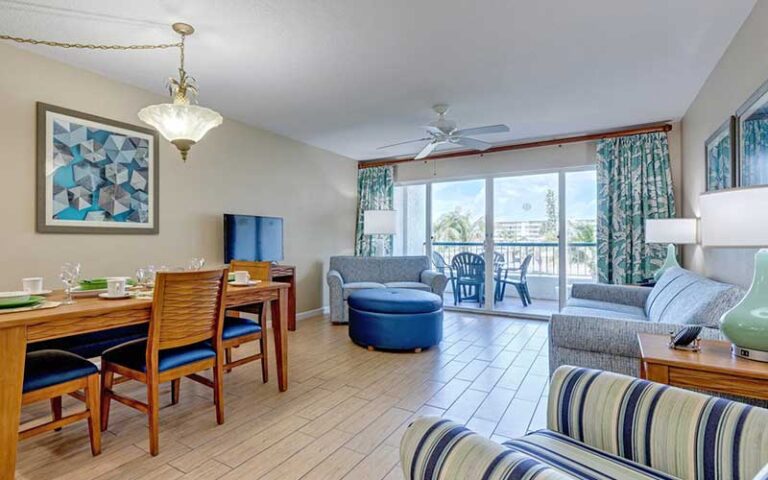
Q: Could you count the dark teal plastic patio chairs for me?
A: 4